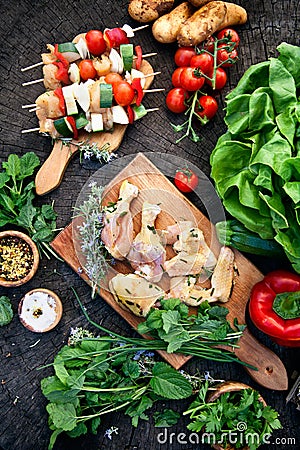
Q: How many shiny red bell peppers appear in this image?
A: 1